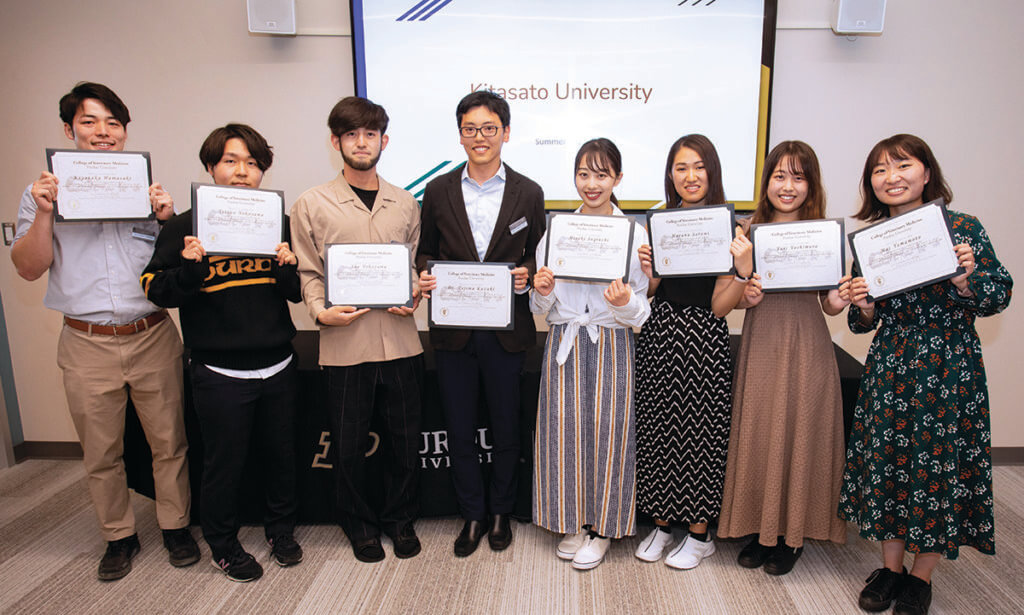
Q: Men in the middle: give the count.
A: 1